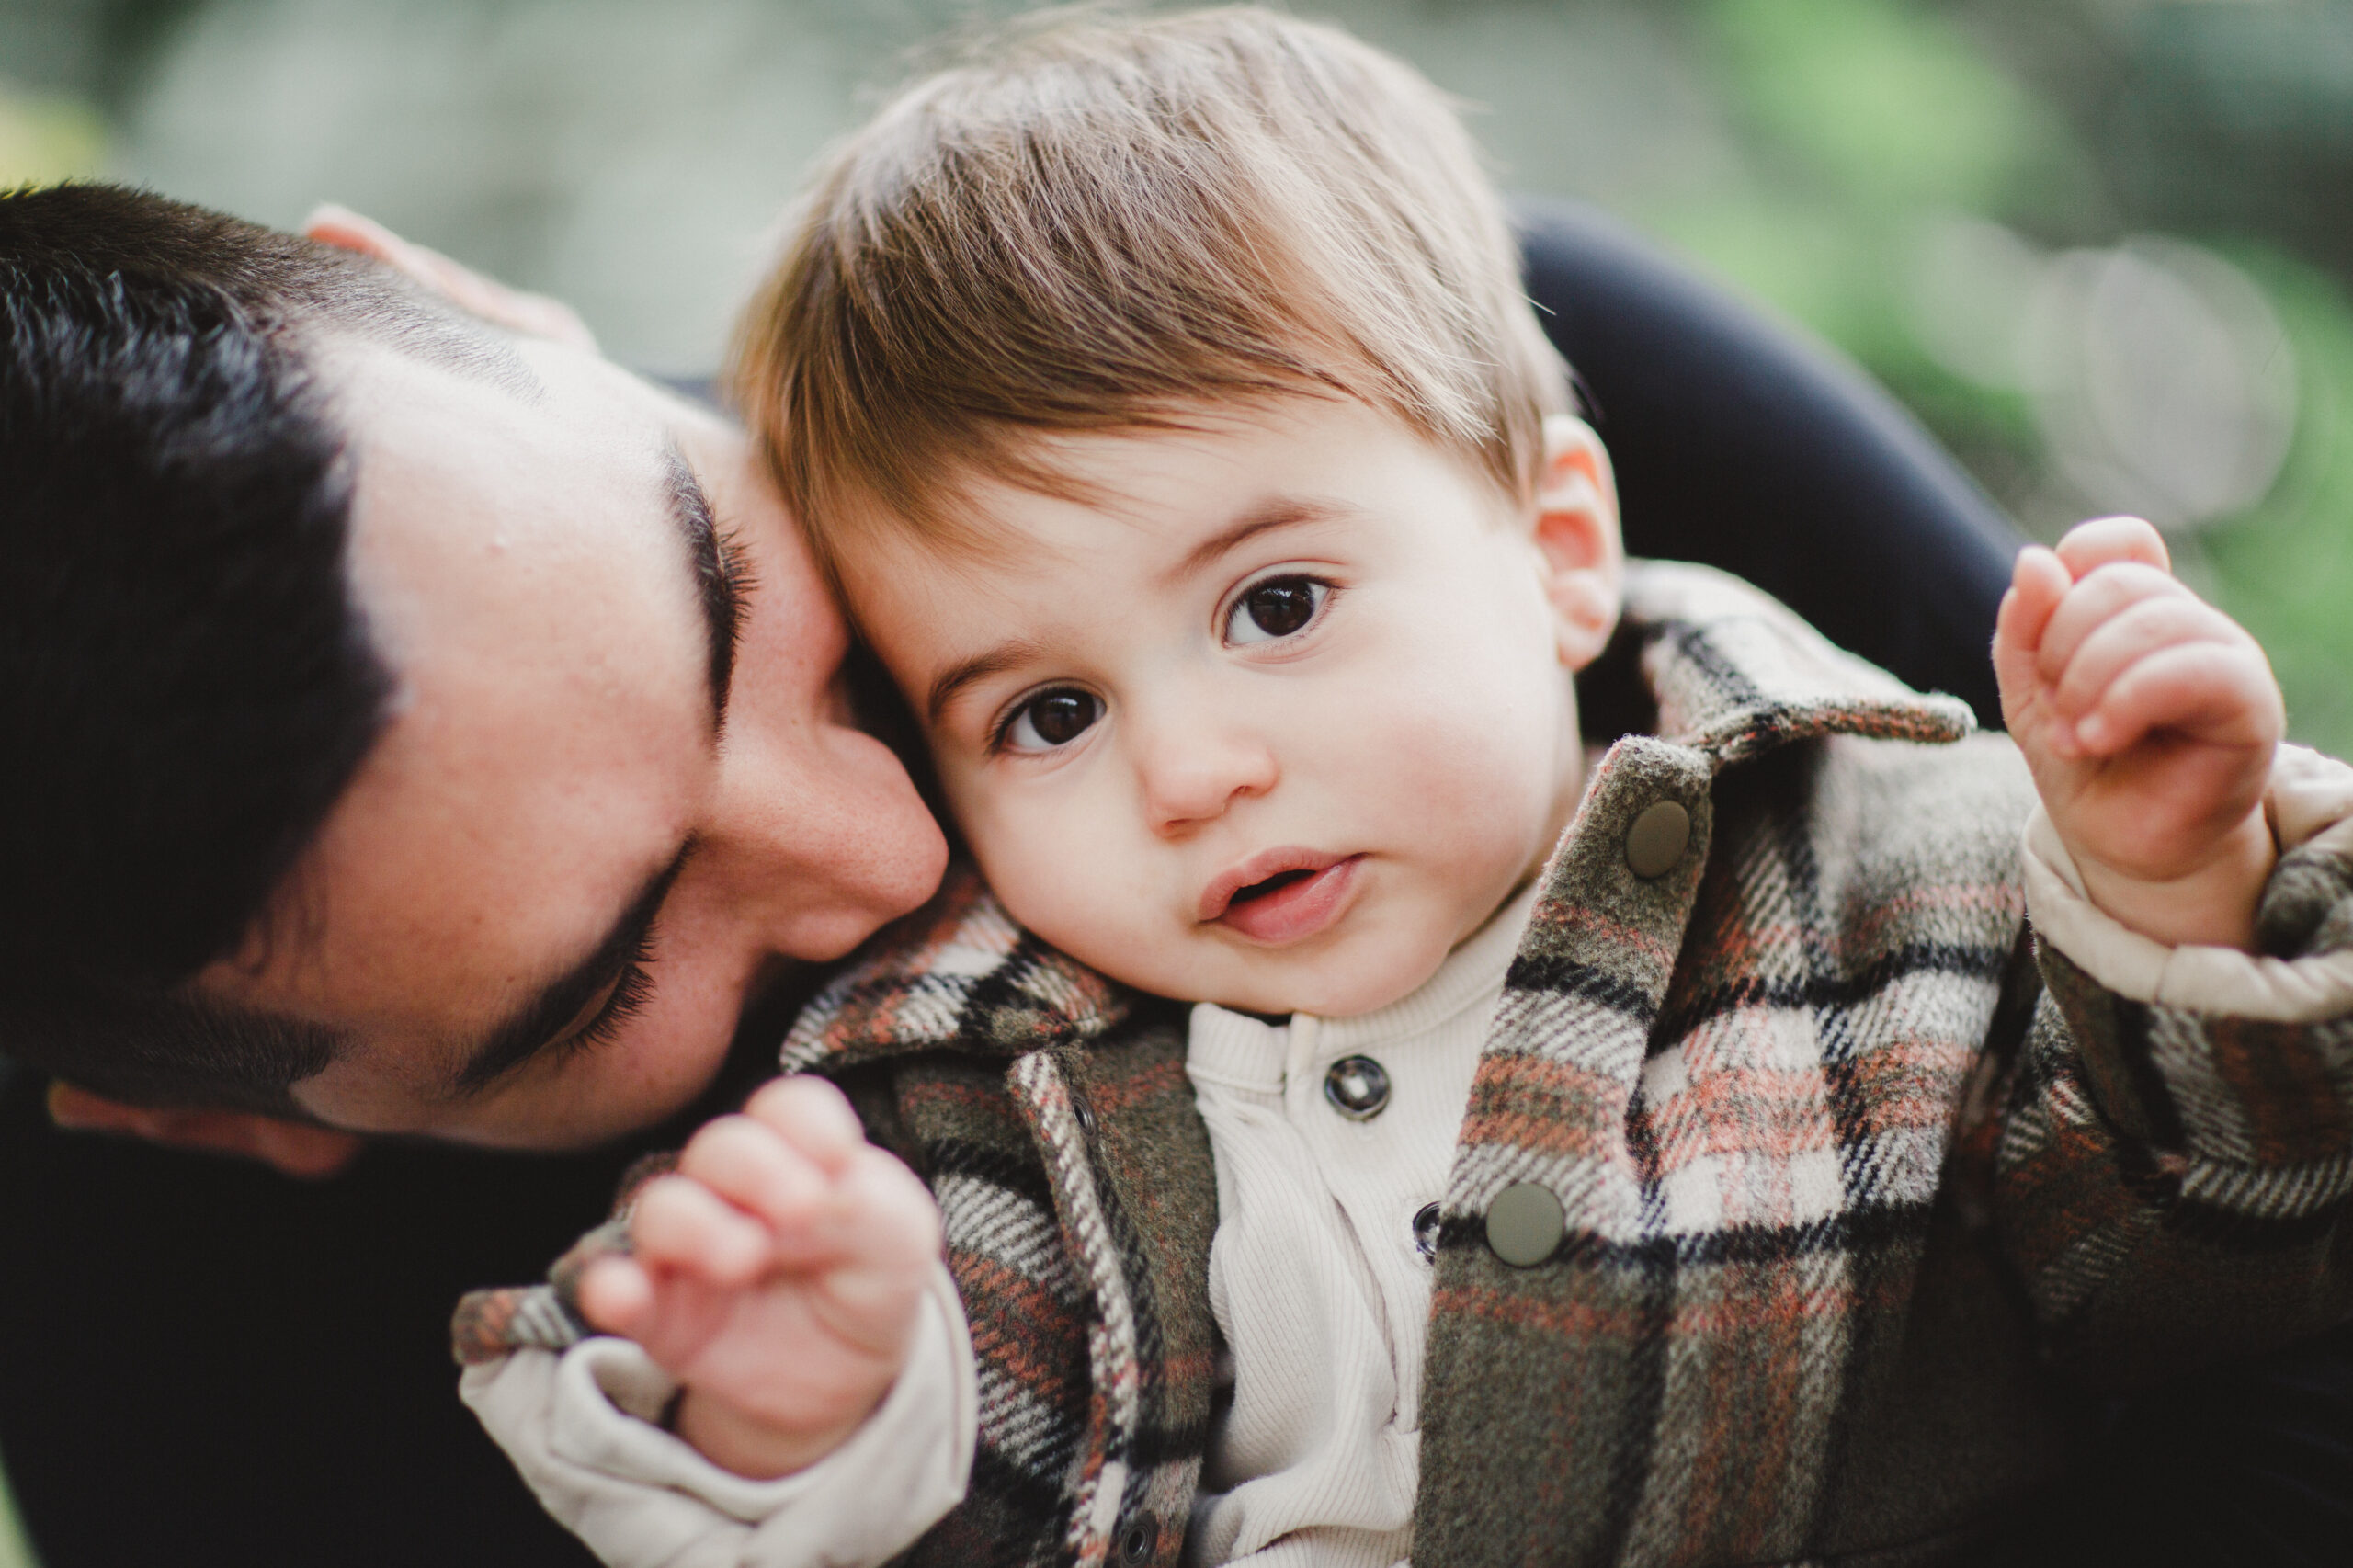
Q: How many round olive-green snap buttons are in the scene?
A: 2